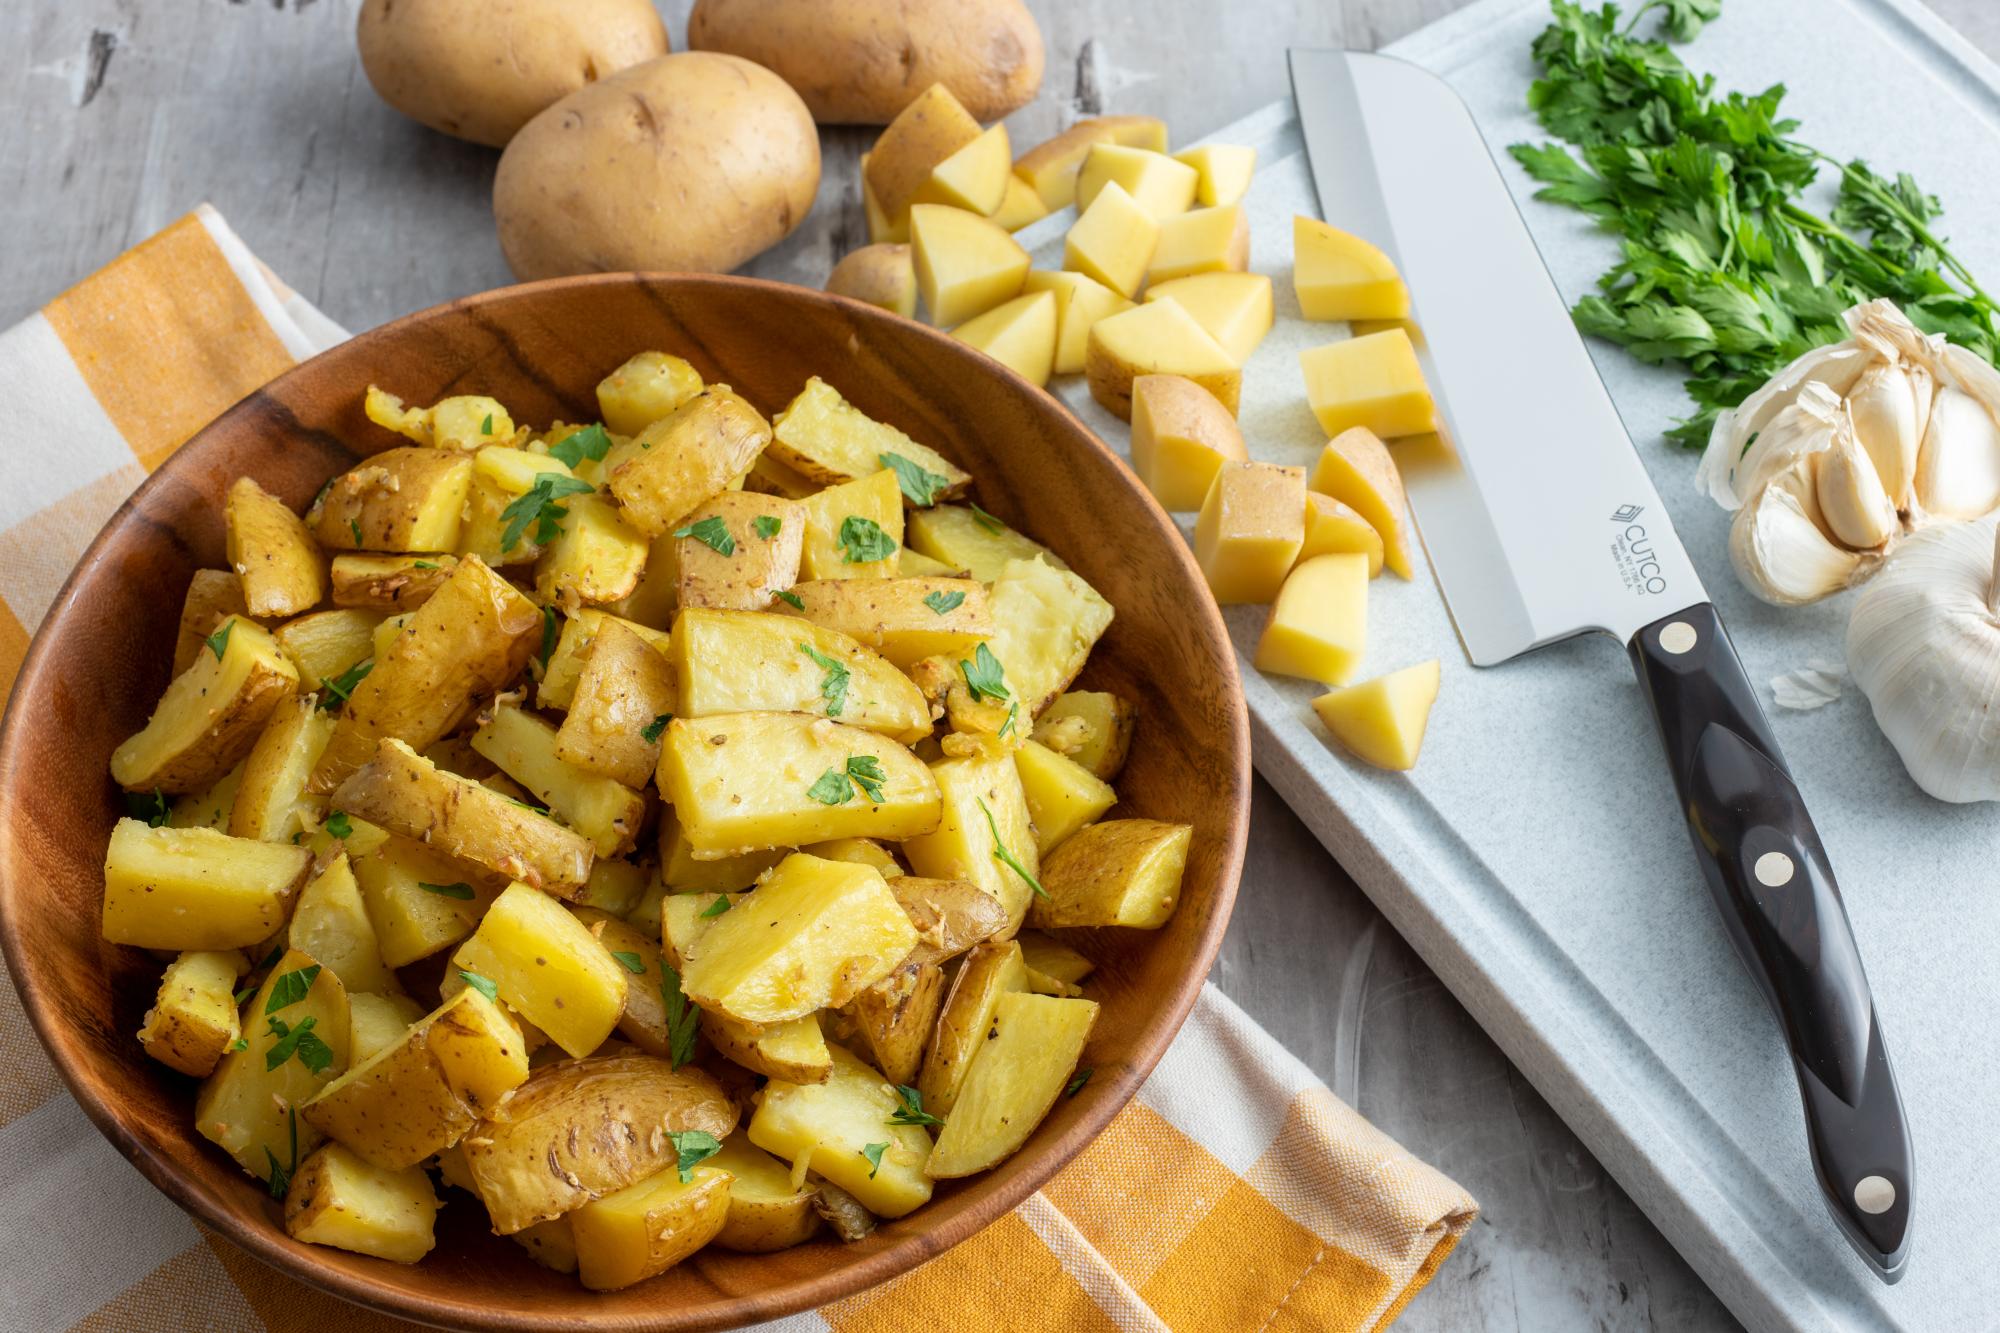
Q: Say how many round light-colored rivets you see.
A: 3